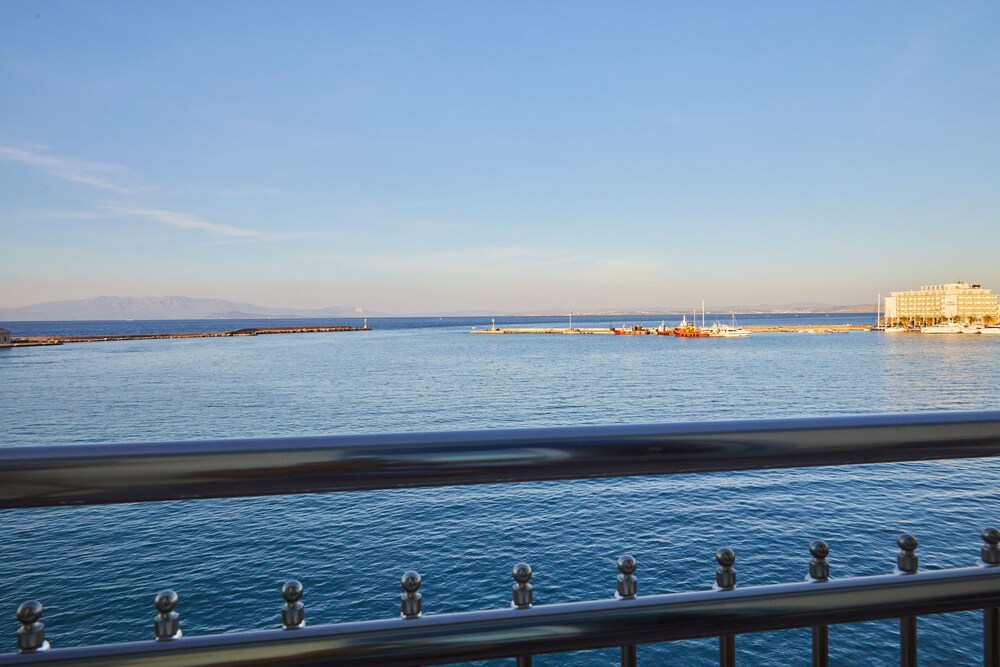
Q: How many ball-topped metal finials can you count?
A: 10